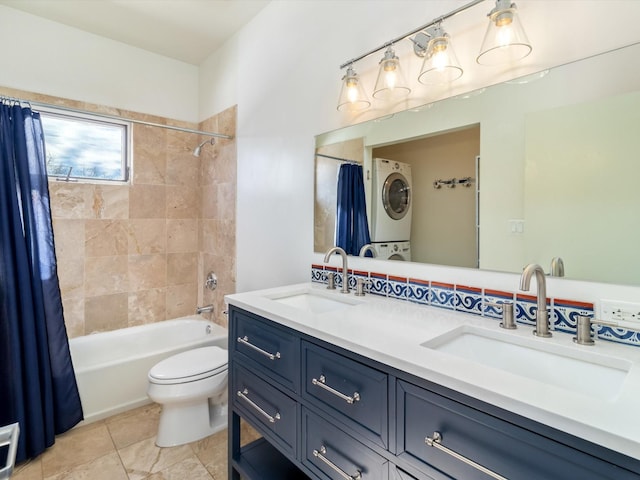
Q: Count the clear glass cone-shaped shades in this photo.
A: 4